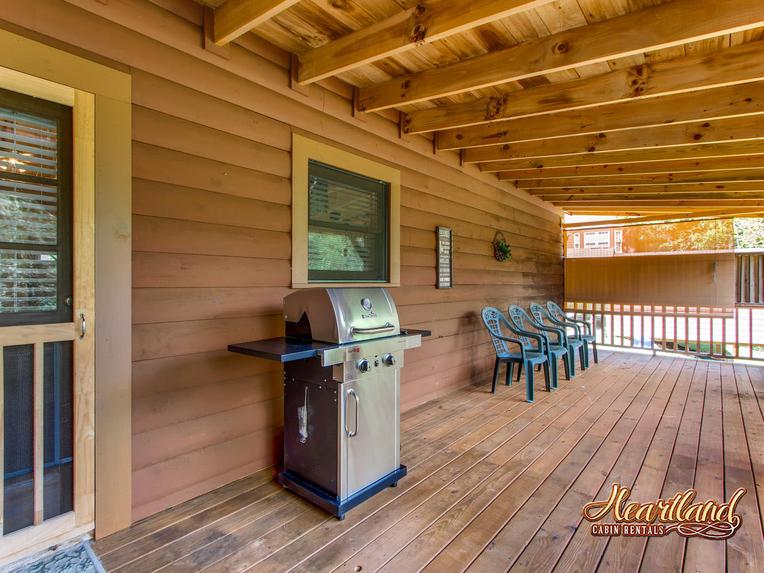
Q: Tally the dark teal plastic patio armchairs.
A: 4